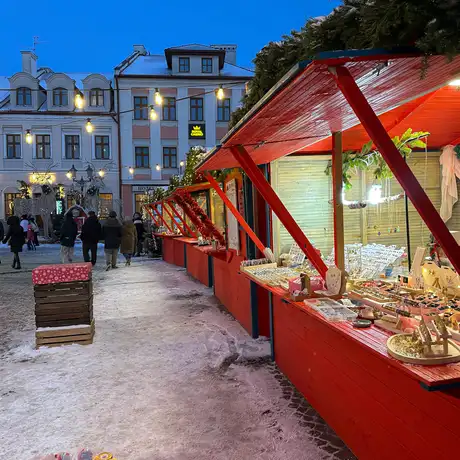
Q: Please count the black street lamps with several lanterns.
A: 1